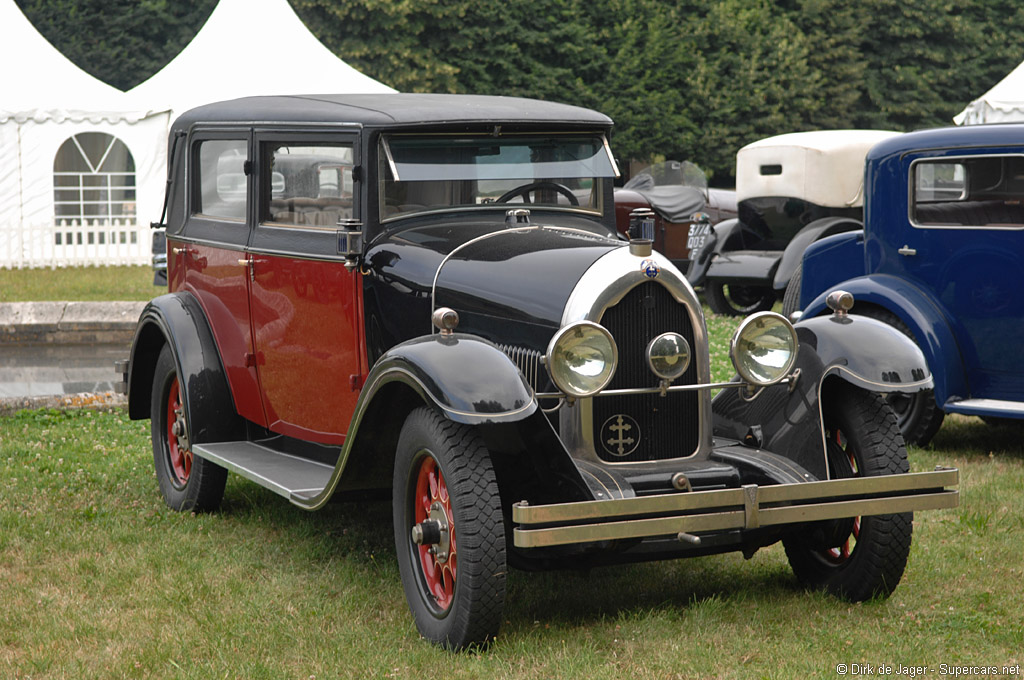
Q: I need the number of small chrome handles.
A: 3